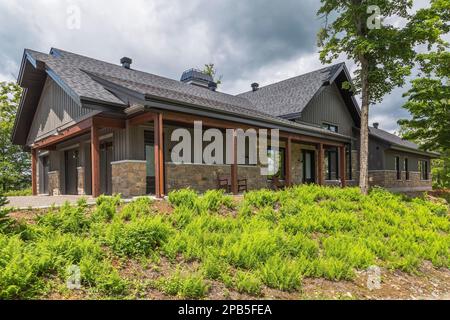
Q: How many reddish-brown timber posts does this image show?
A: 7